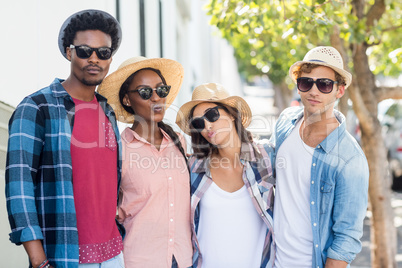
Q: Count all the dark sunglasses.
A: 4